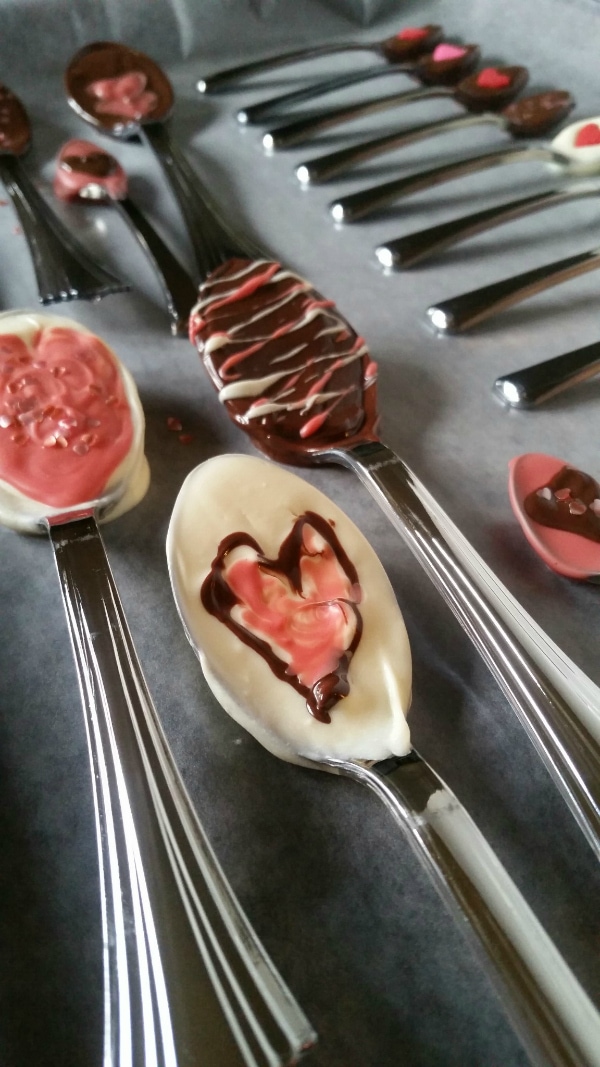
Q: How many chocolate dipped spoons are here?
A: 12